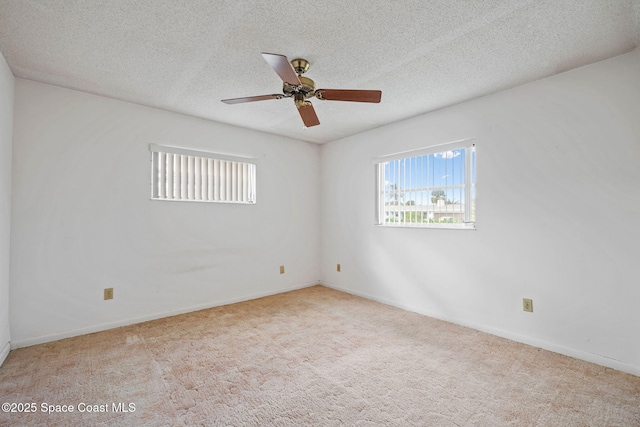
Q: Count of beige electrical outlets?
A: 4